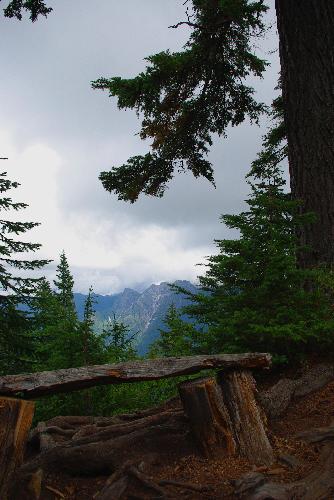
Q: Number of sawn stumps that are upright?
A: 3